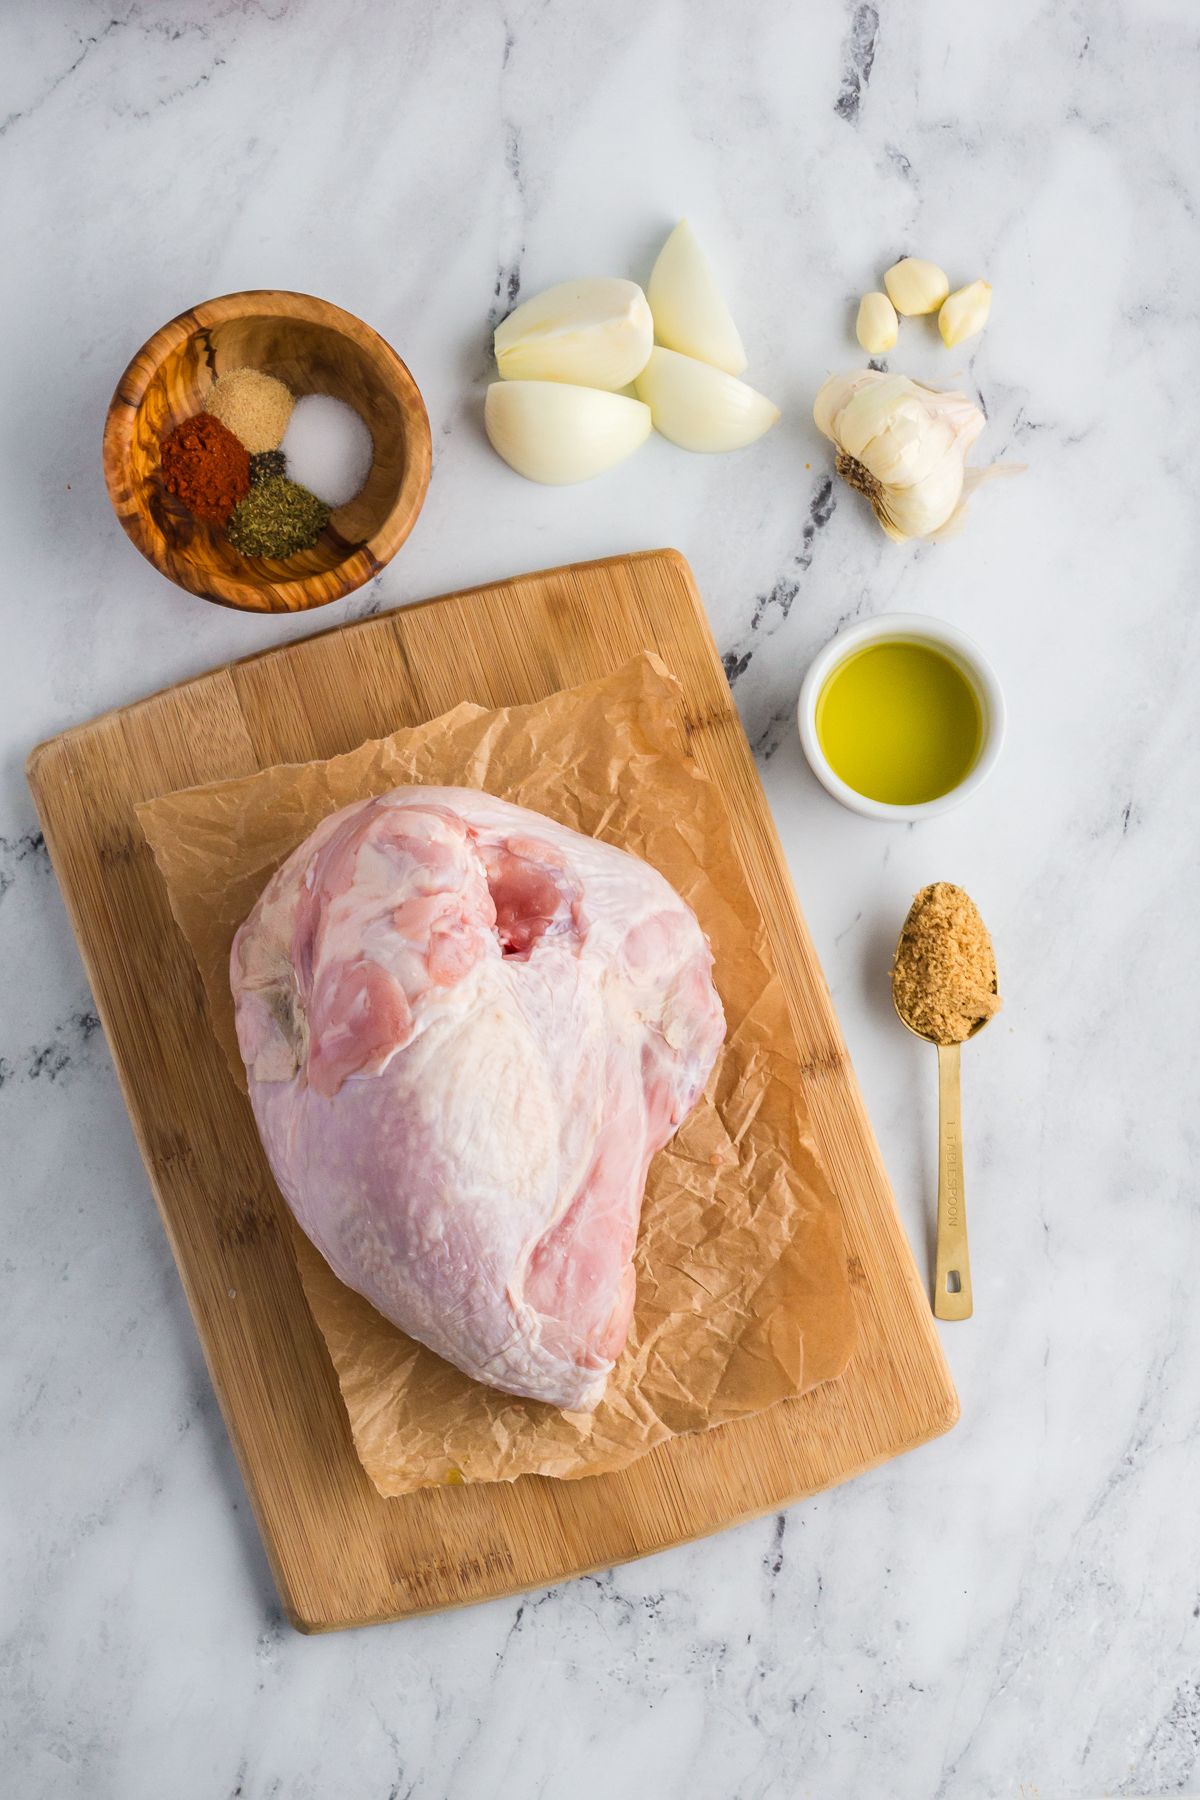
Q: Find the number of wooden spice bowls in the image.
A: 1